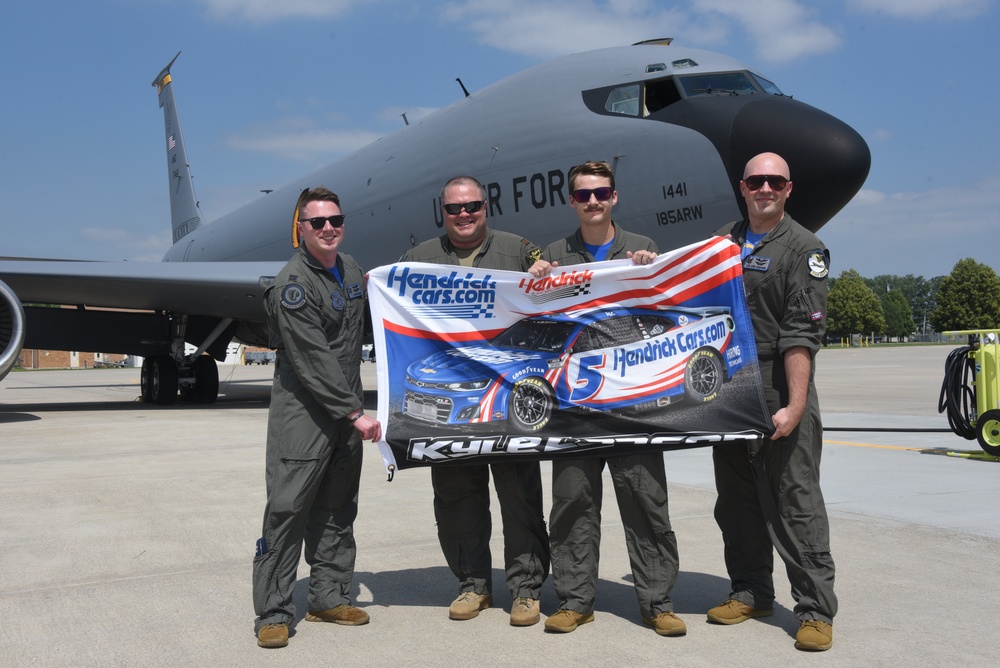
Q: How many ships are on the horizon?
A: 0